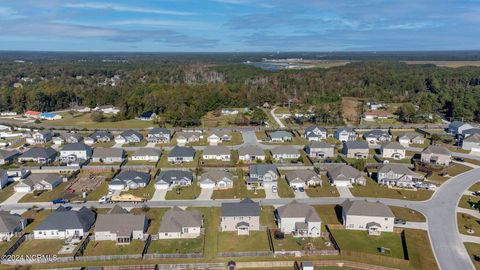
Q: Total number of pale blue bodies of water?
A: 1